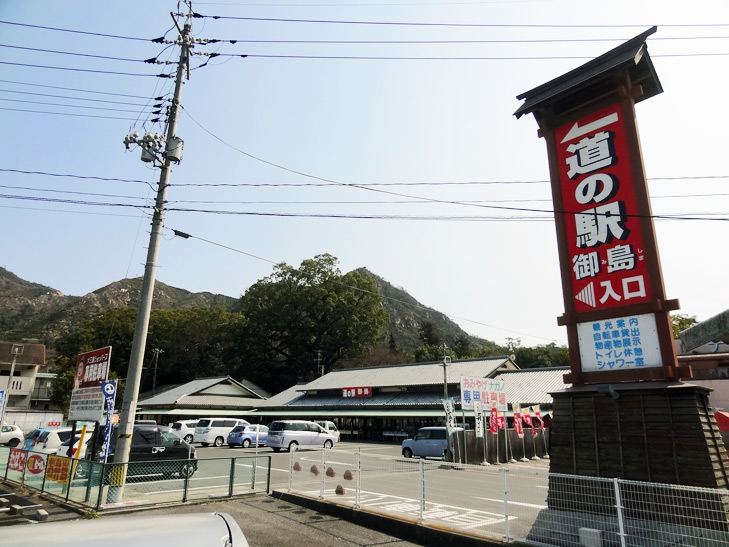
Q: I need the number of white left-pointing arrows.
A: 2